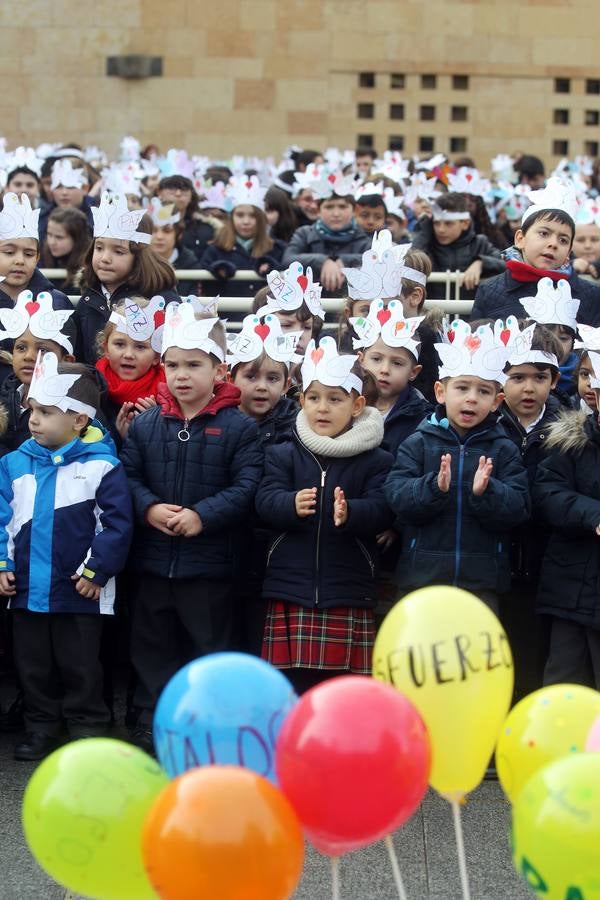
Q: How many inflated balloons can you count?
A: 8